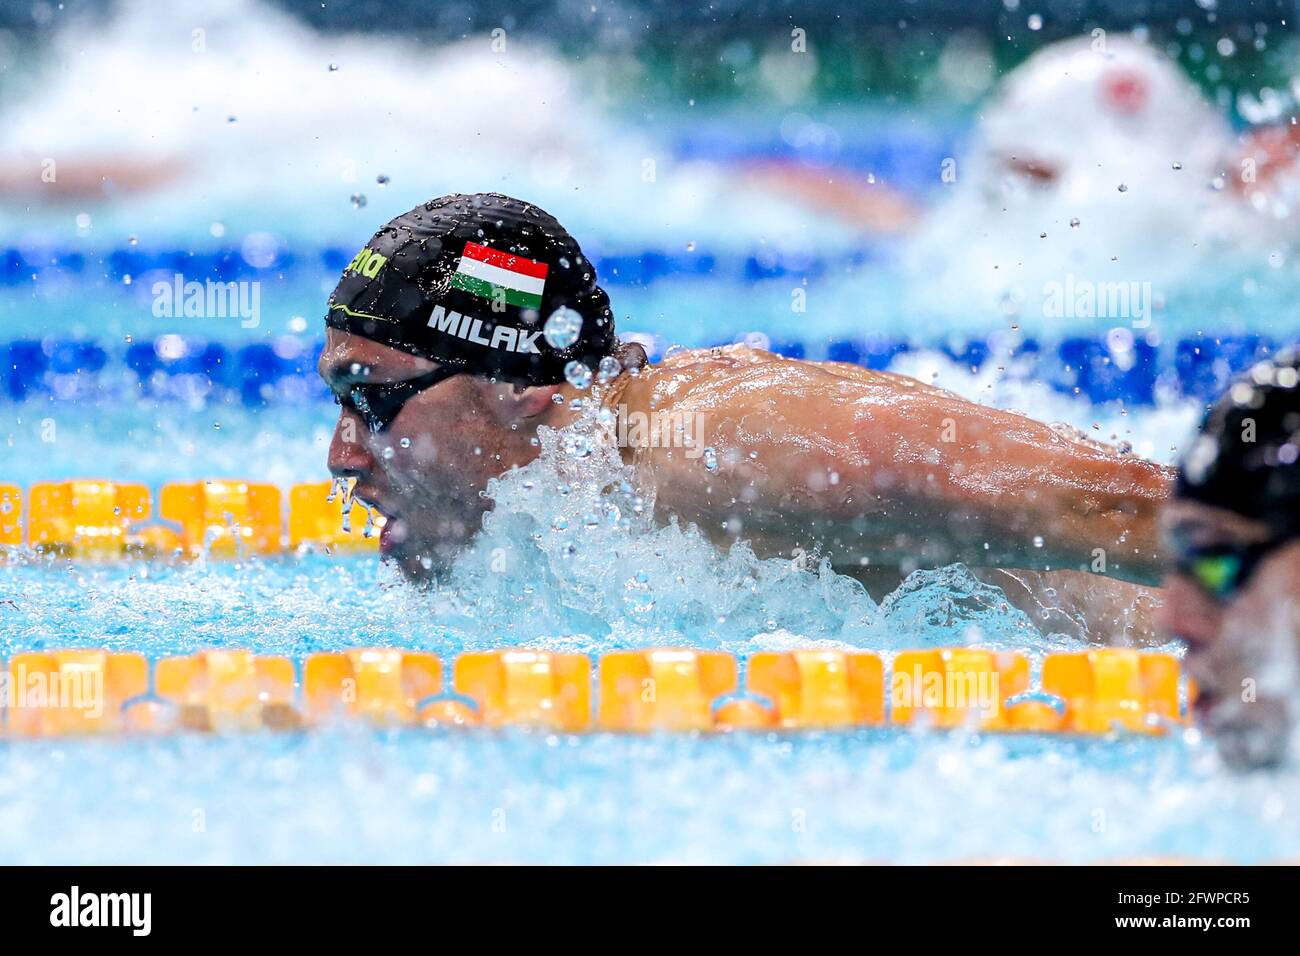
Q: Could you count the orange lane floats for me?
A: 12